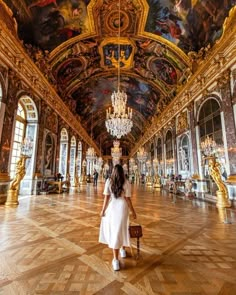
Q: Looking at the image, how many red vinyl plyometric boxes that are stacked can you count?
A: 0